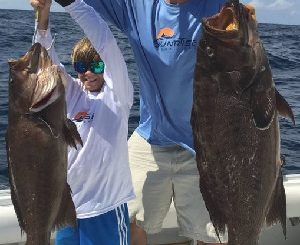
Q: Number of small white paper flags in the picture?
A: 0